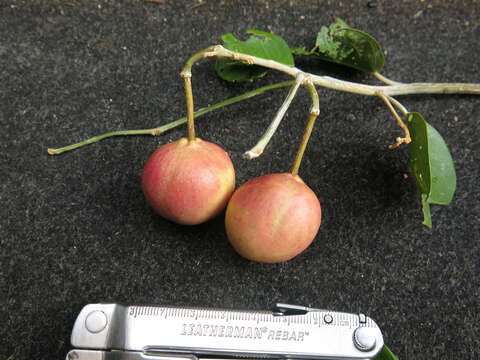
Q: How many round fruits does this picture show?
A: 2